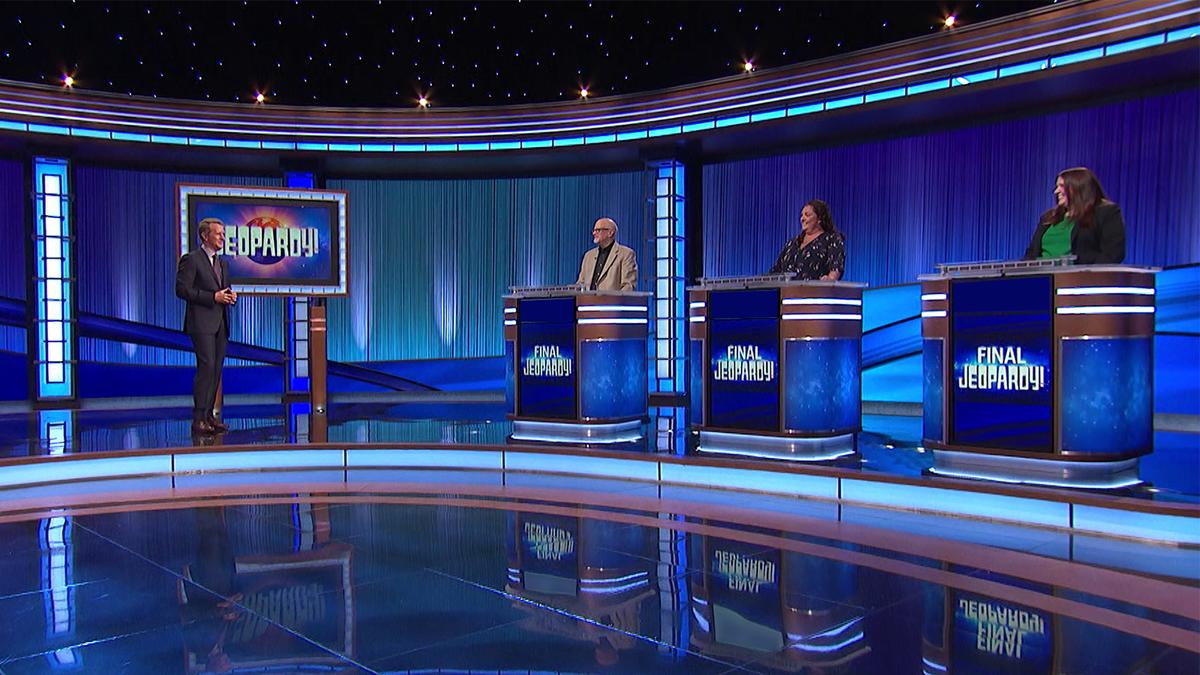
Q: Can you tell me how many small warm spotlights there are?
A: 6